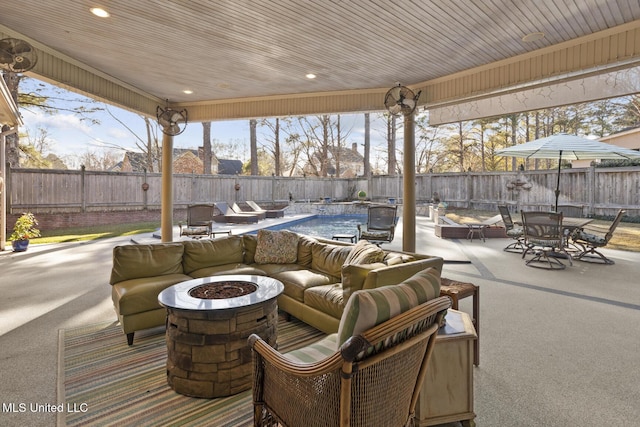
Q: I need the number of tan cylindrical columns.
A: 2